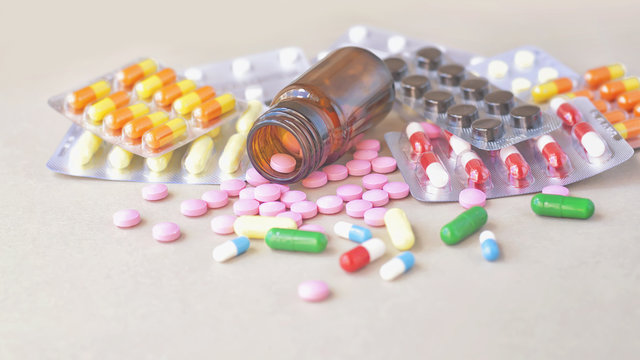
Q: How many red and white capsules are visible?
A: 9